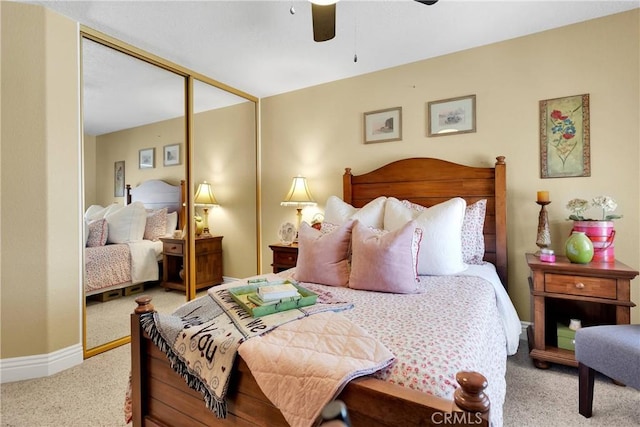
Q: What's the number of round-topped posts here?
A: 4